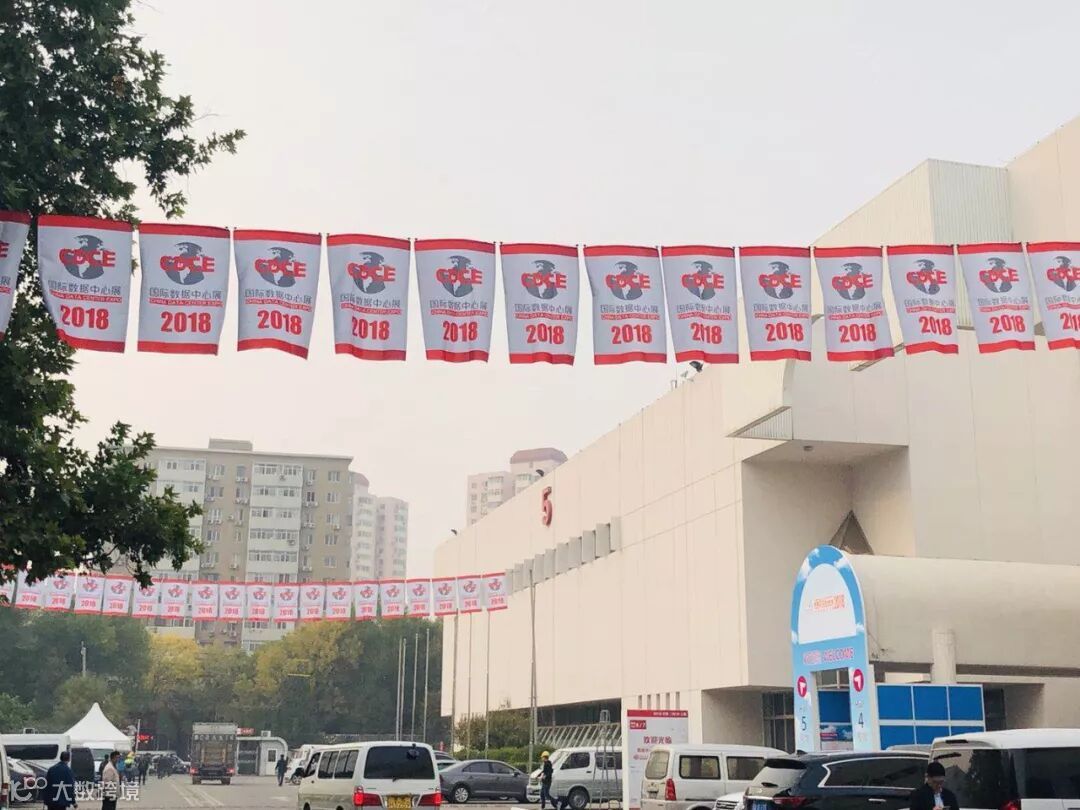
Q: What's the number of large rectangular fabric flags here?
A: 14